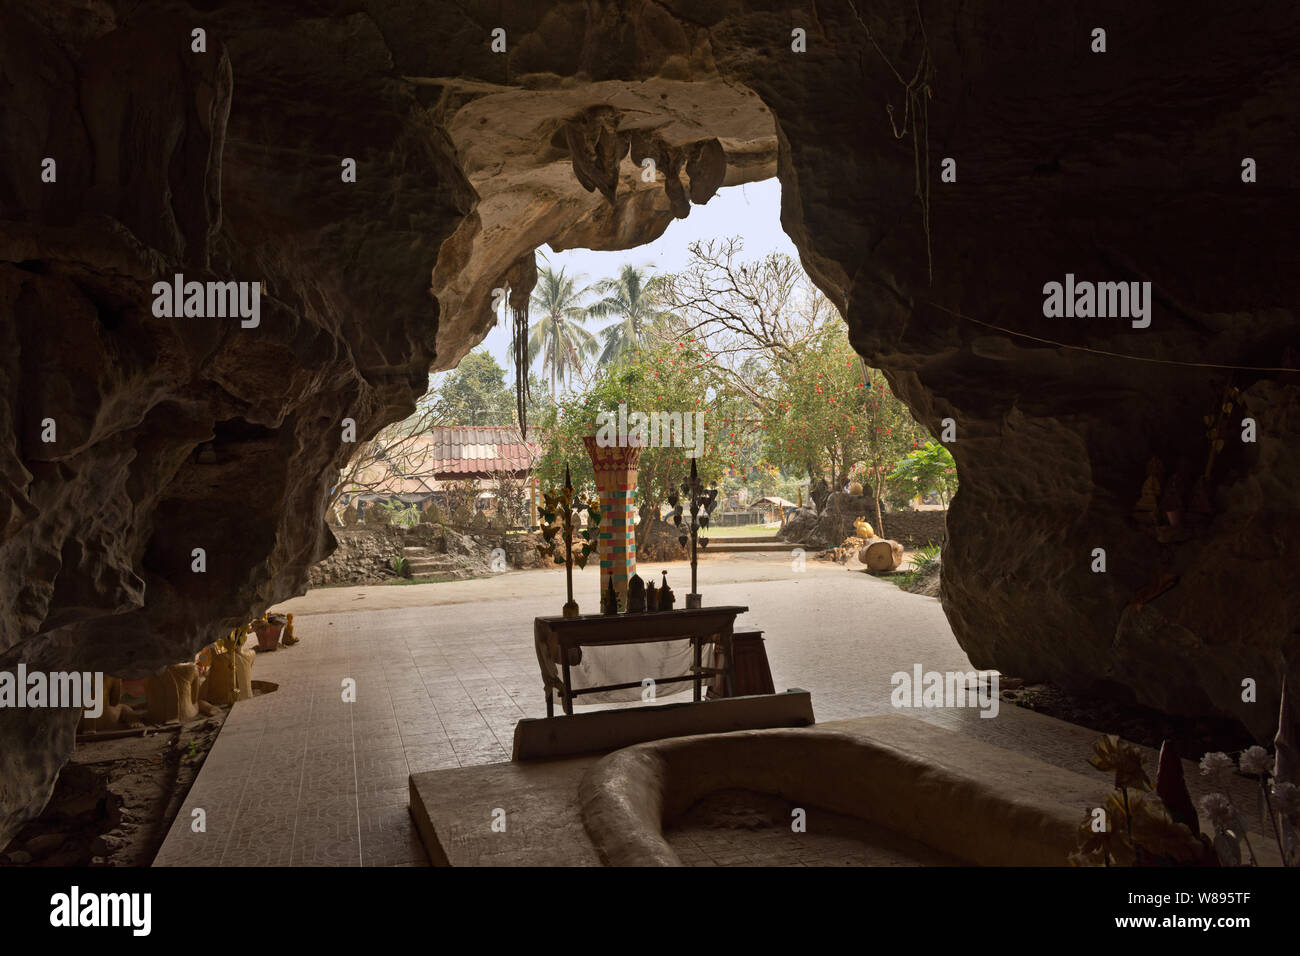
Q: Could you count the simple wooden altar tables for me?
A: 1